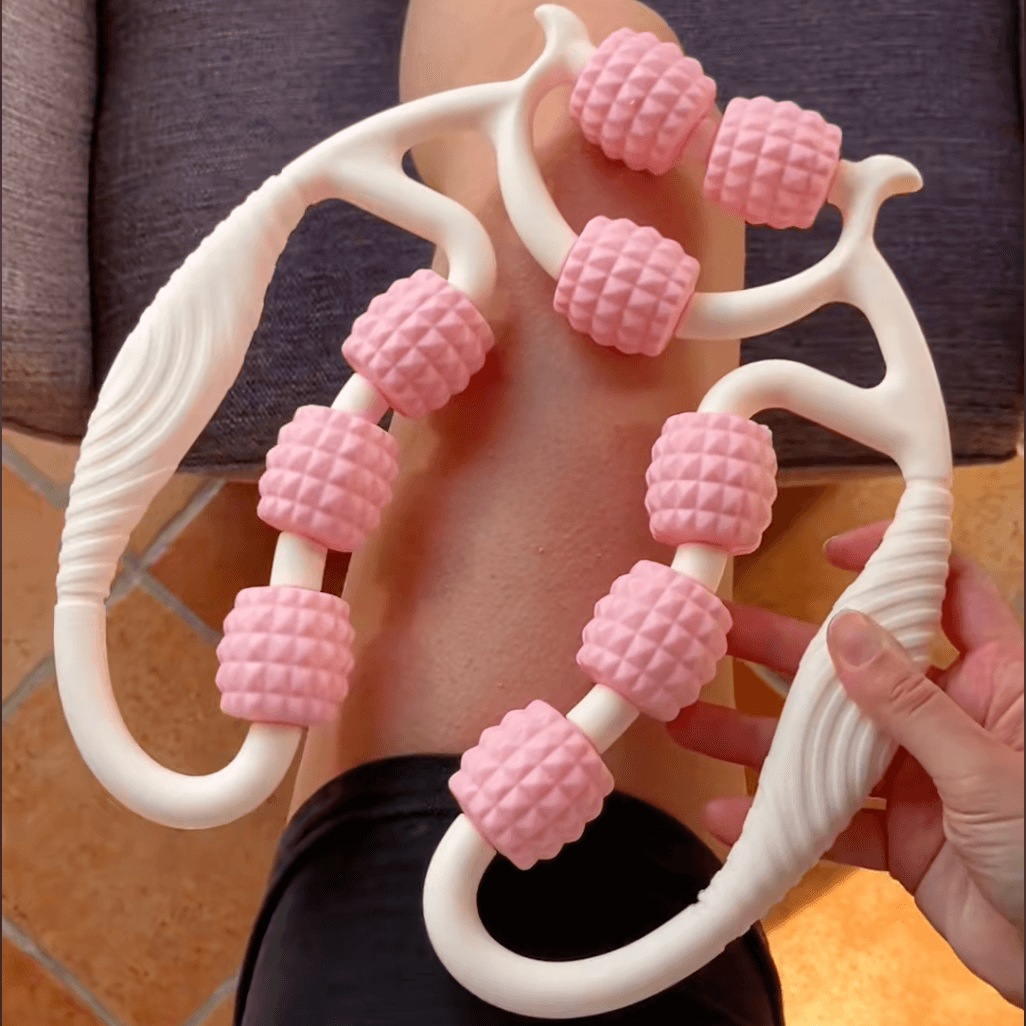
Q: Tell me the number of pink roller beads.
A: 9